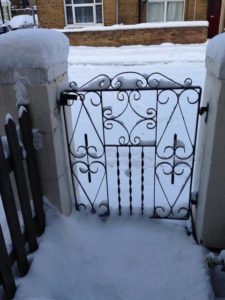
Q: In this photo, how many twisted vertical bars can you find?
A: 3